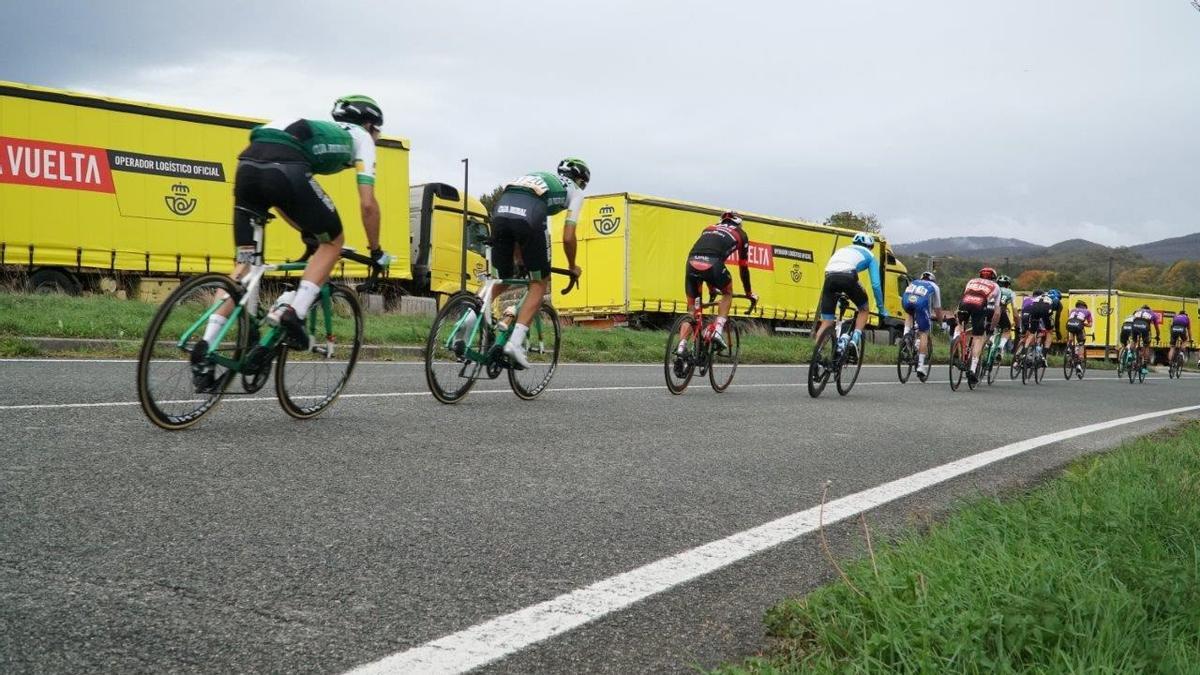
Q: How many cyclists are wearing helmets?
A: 13